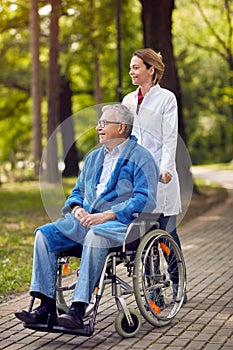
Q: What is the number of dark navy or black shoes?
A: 2